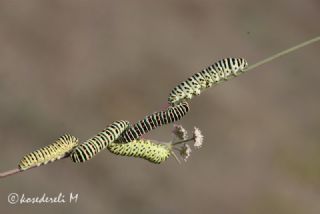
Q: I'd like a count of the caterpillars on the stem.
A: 5